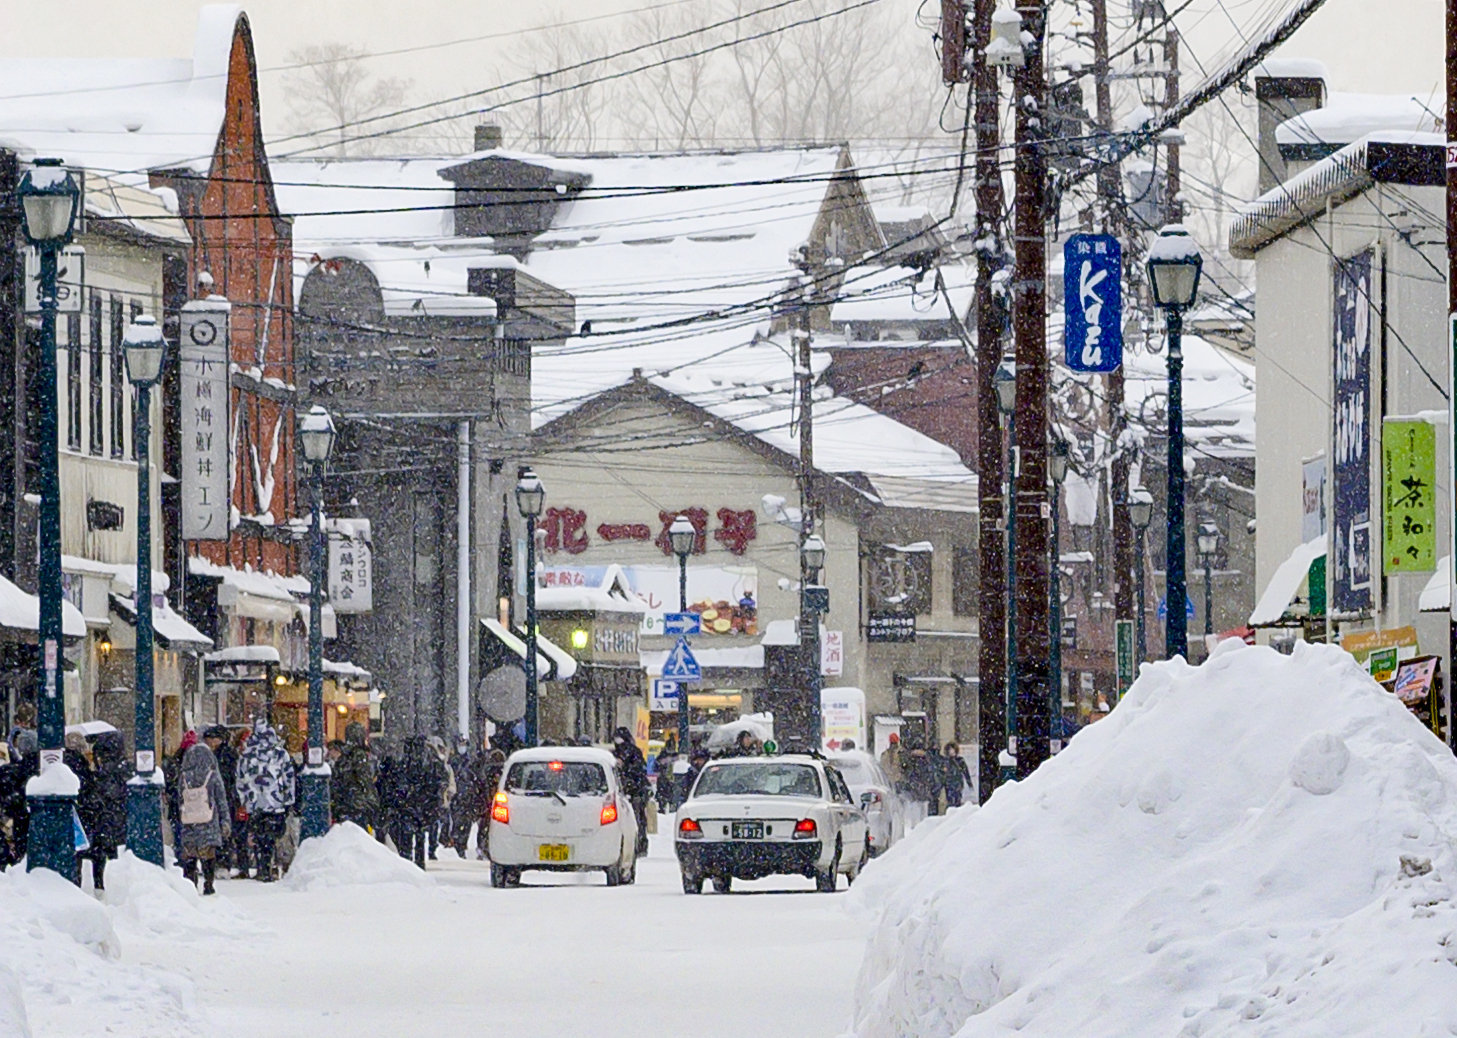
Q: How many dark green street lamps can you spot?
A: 11